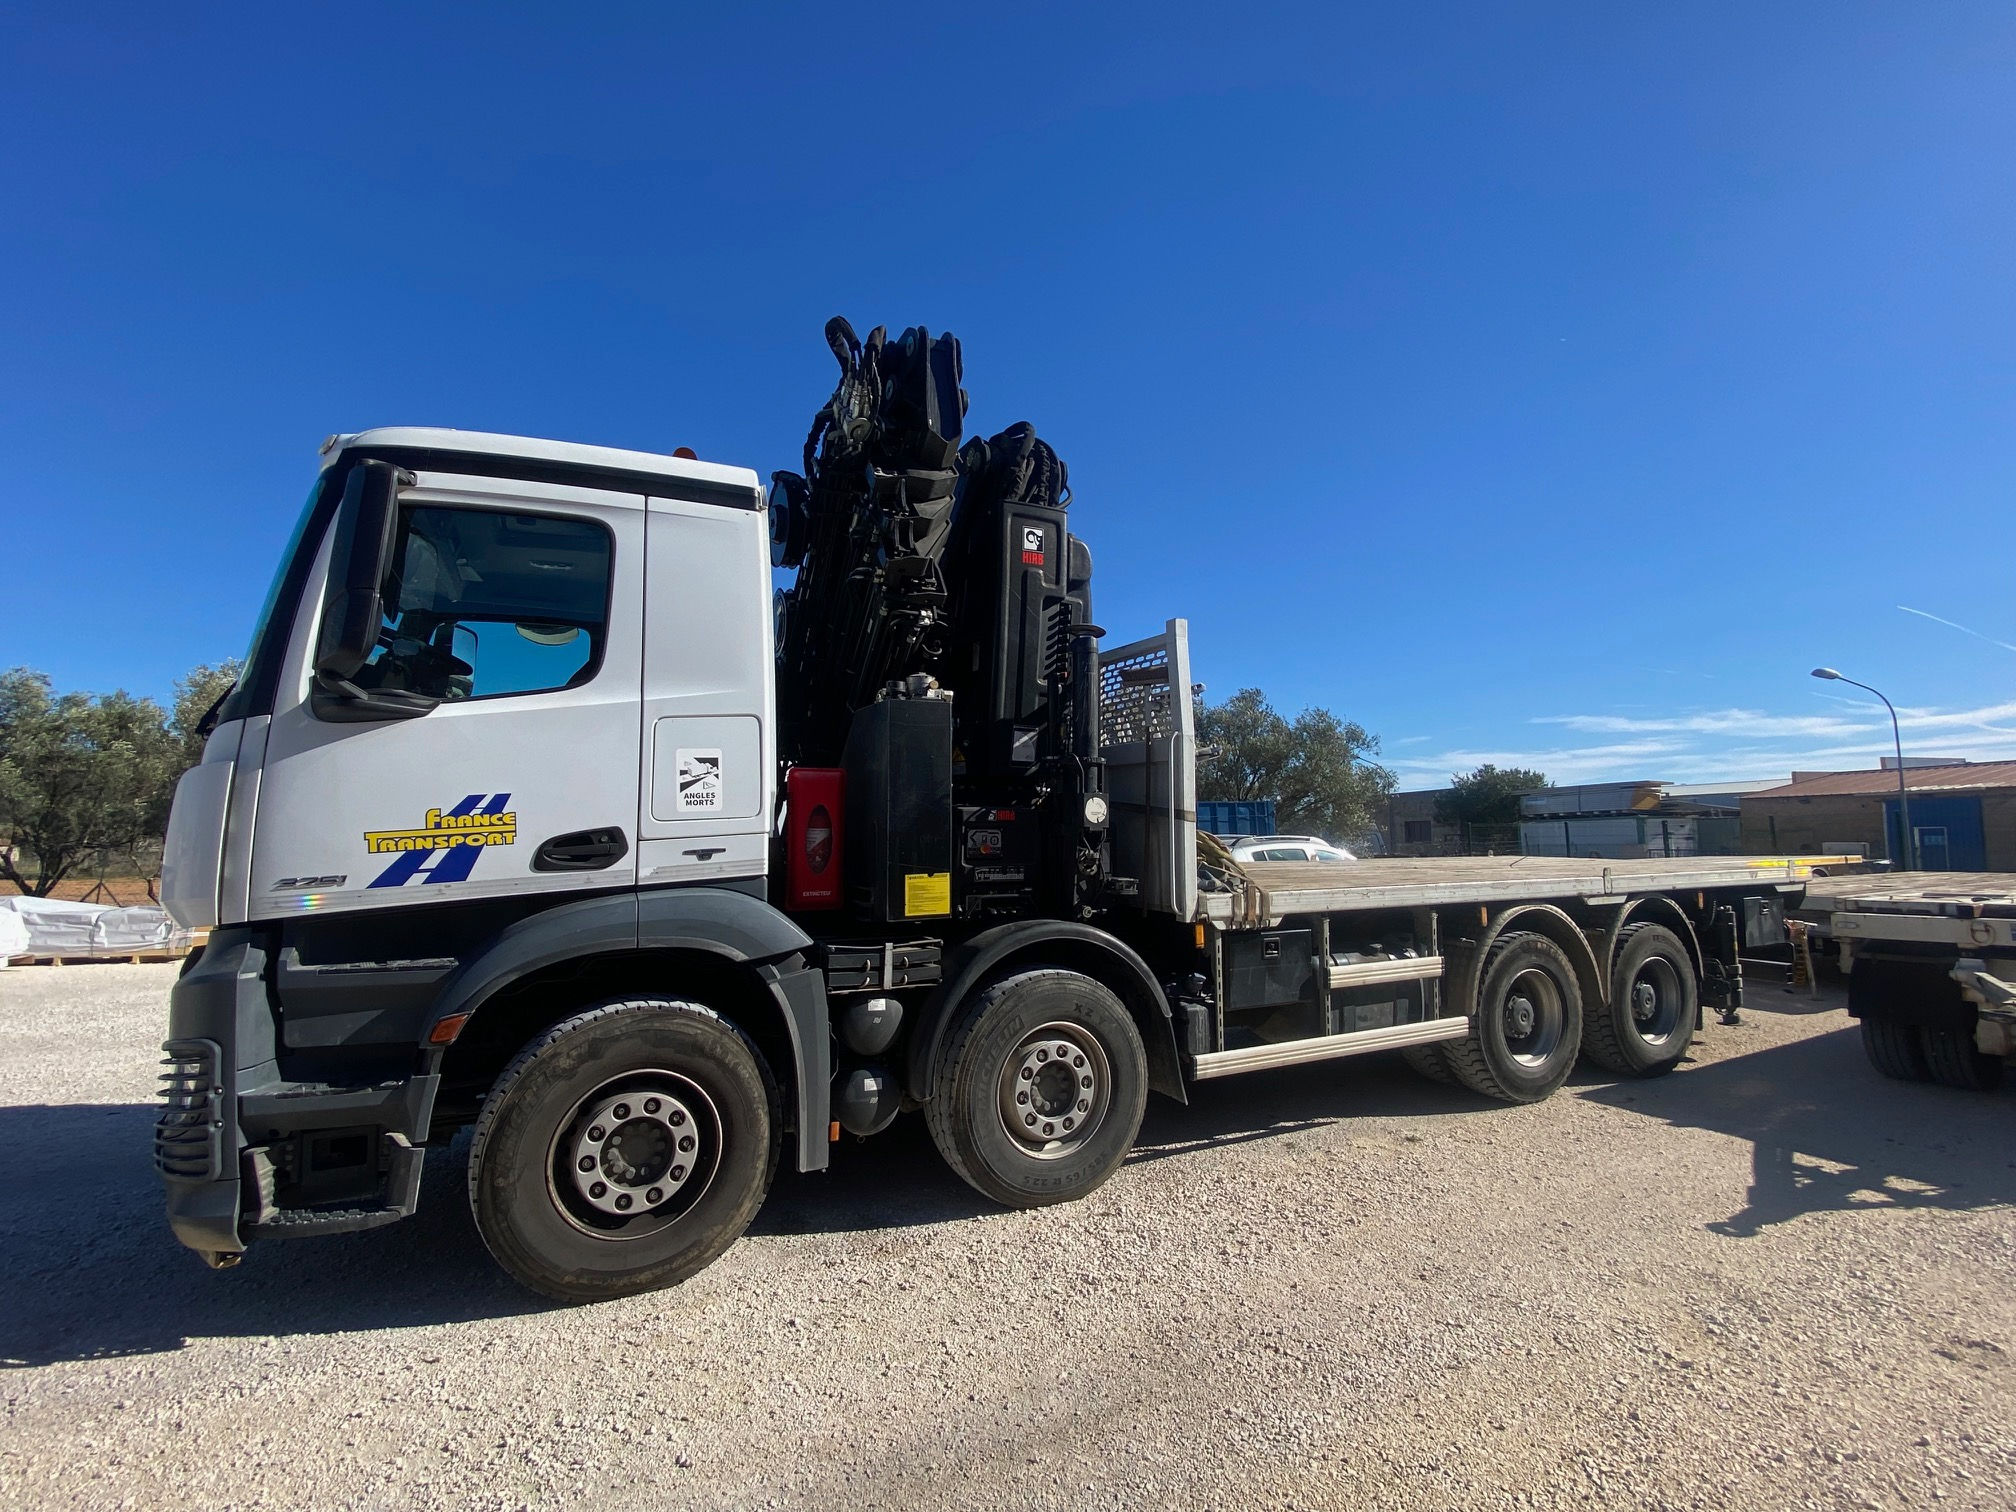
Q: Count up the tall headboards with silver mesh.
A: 1